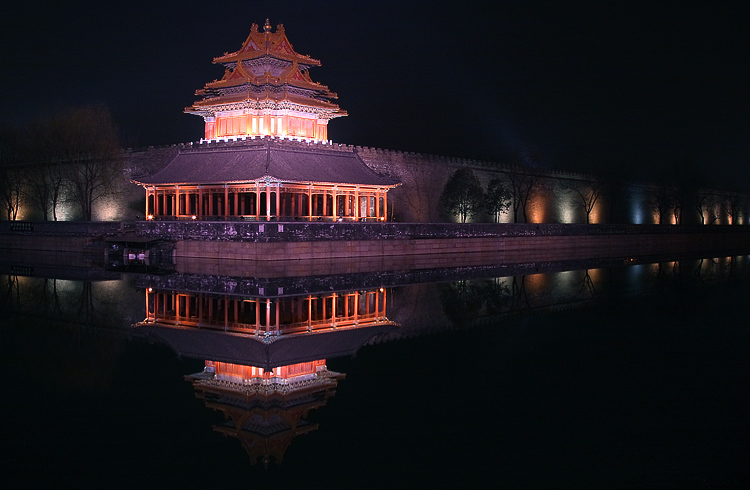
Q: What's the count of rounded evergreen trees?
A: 2